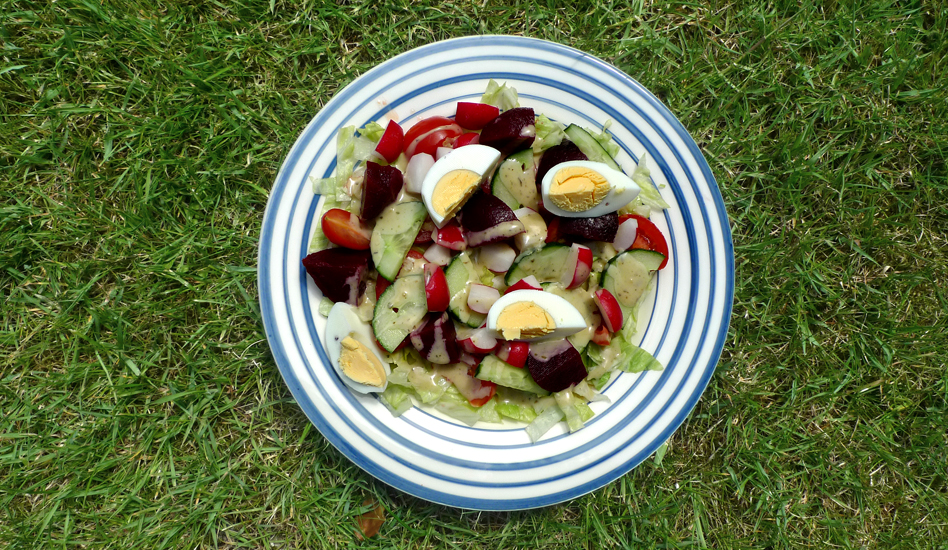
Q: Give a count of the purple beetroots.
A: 8